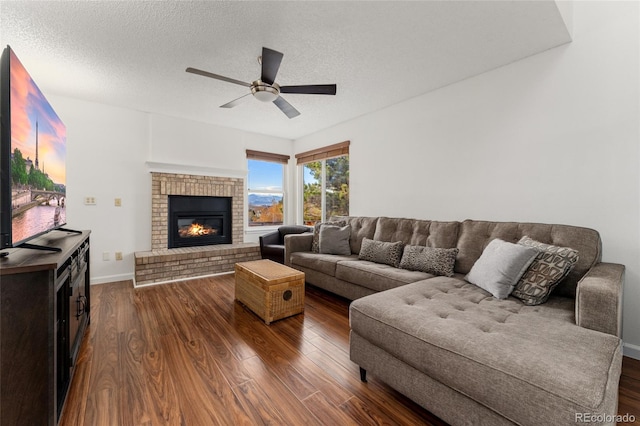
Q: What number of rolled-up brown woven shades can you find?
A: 2